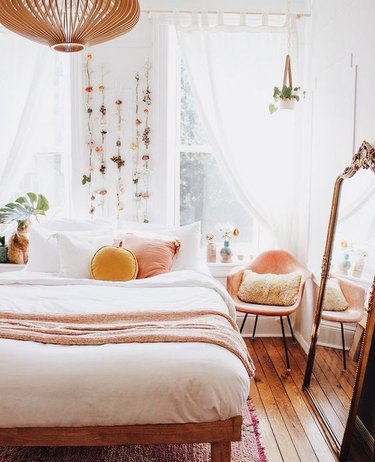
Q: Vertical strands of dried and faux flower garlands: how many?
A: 5